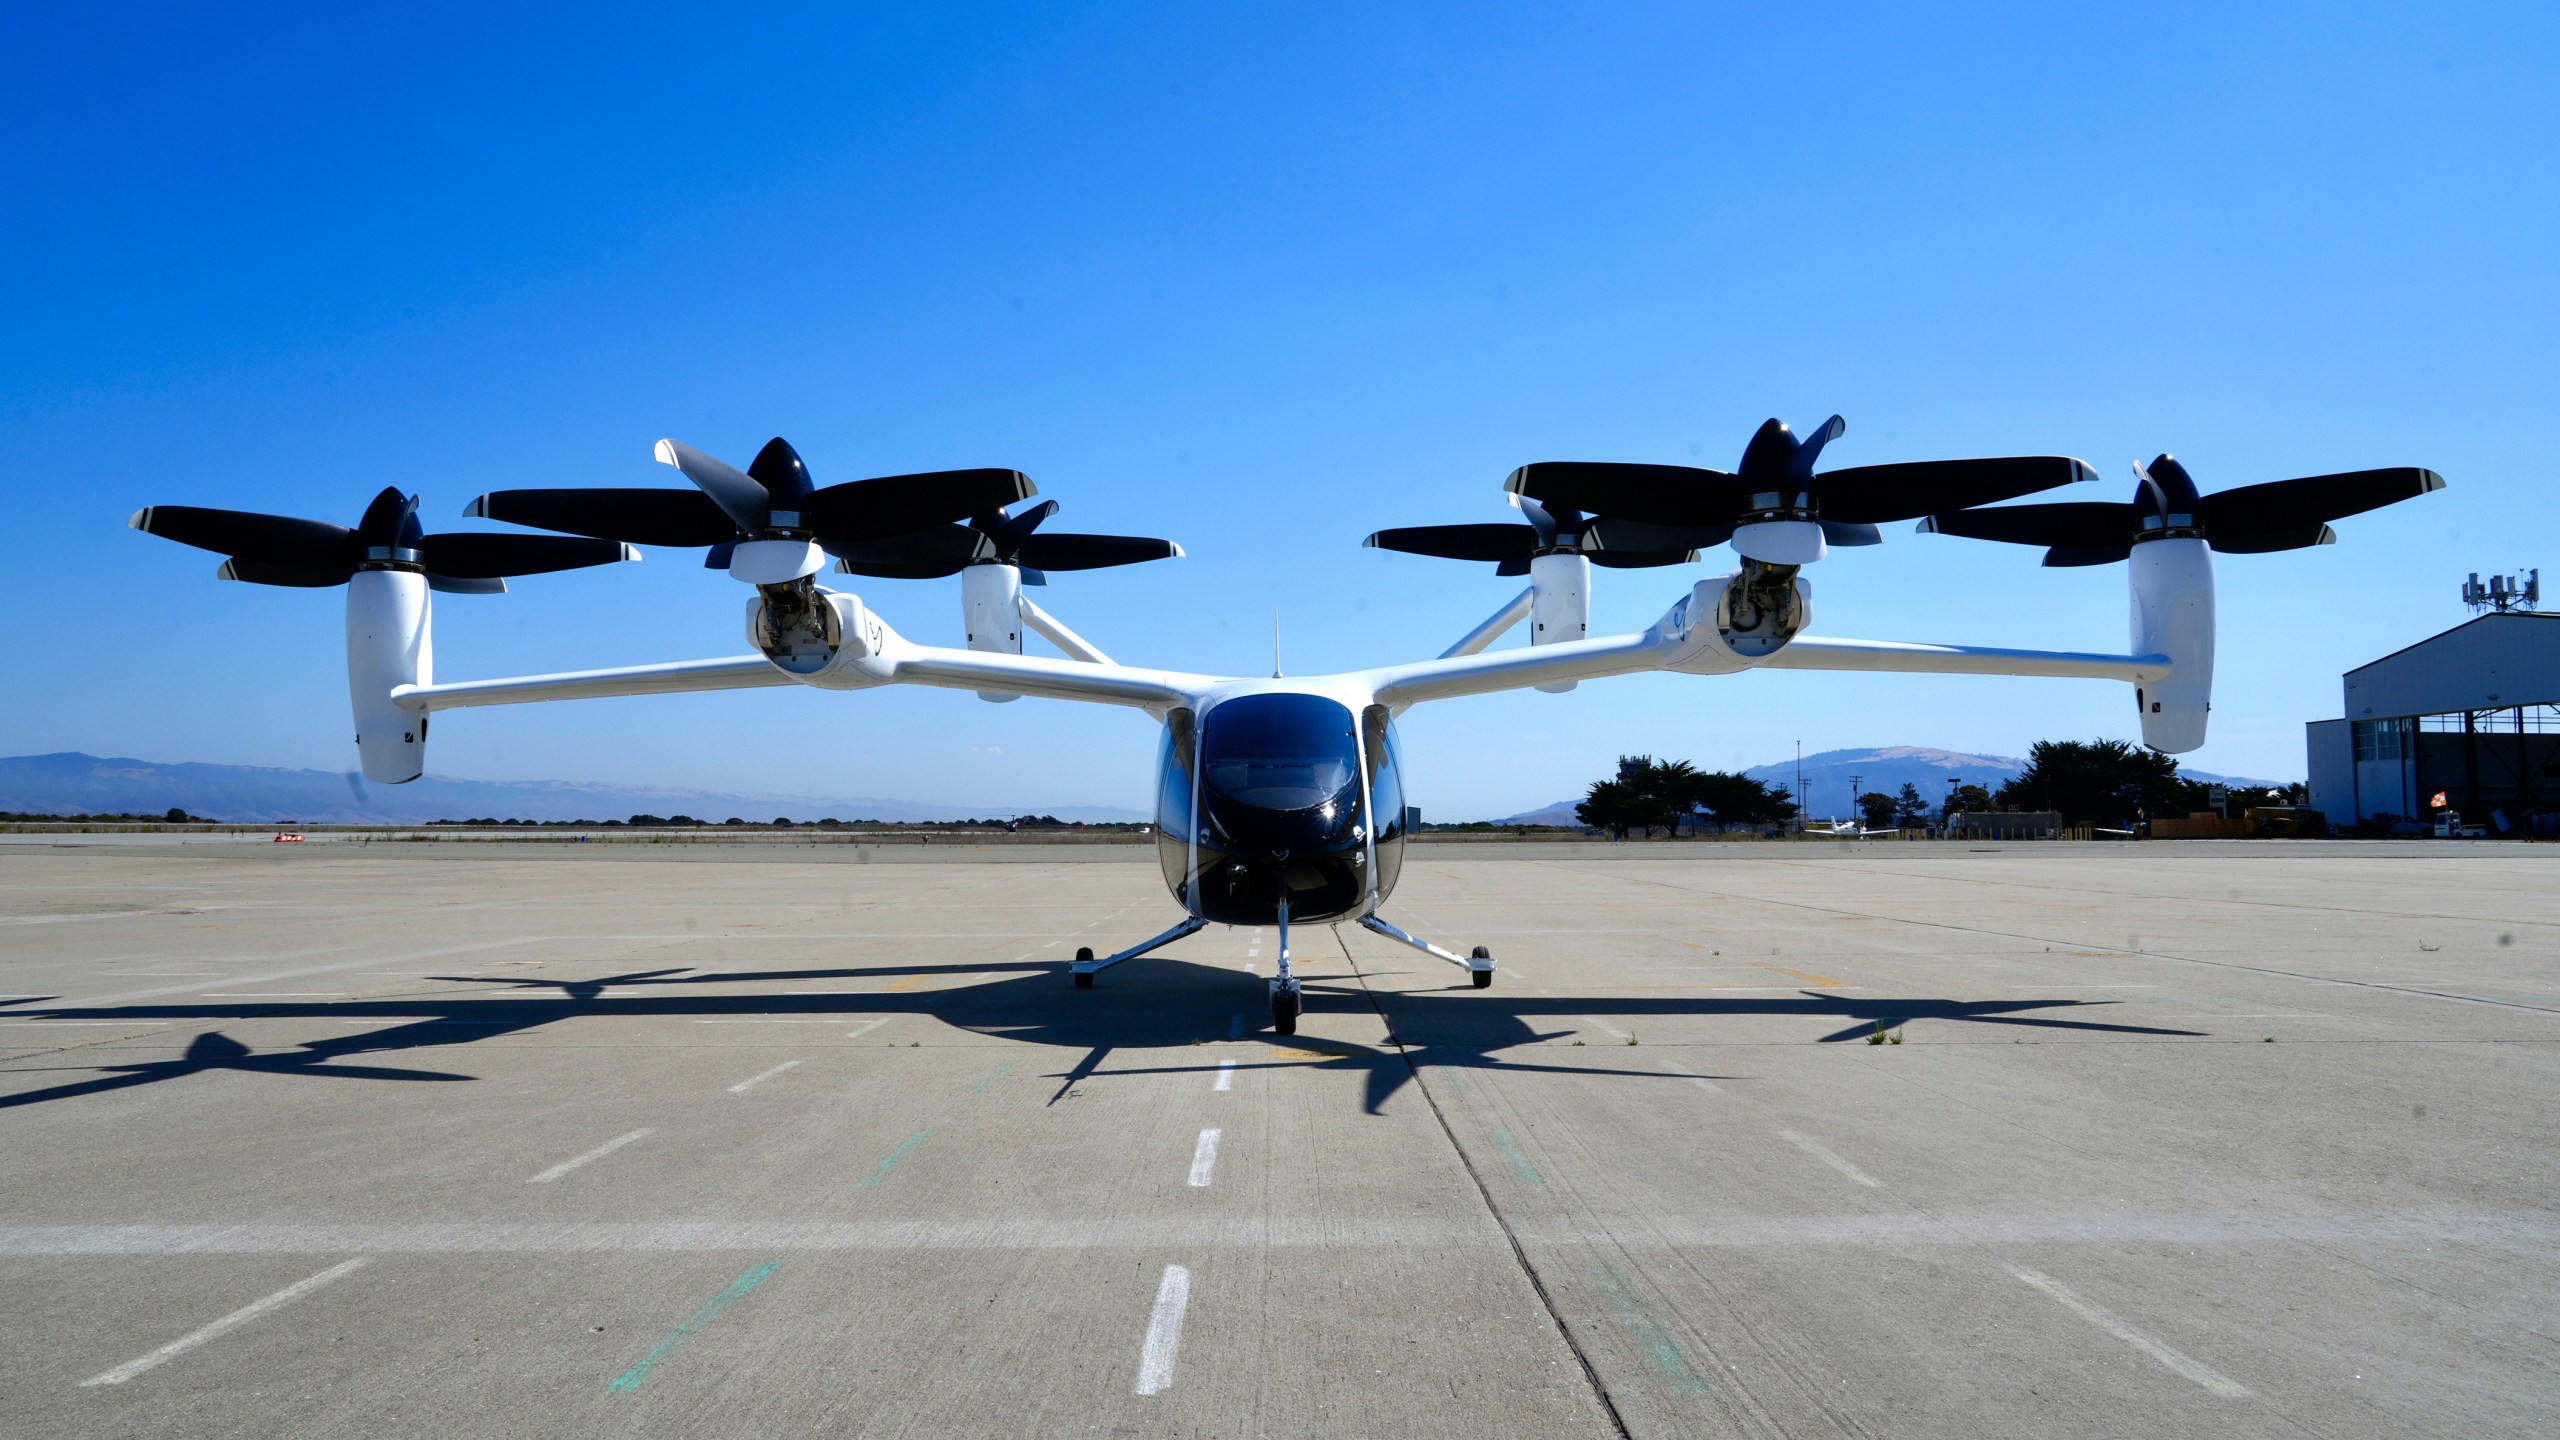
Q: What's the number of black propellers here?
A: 6